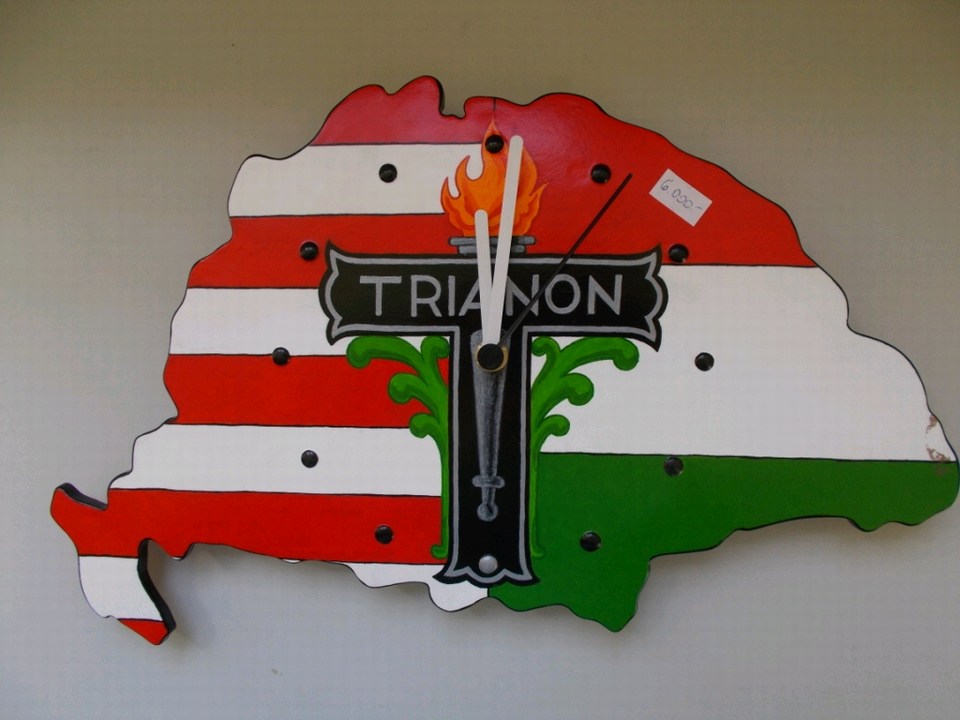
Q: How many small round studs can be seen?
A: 12